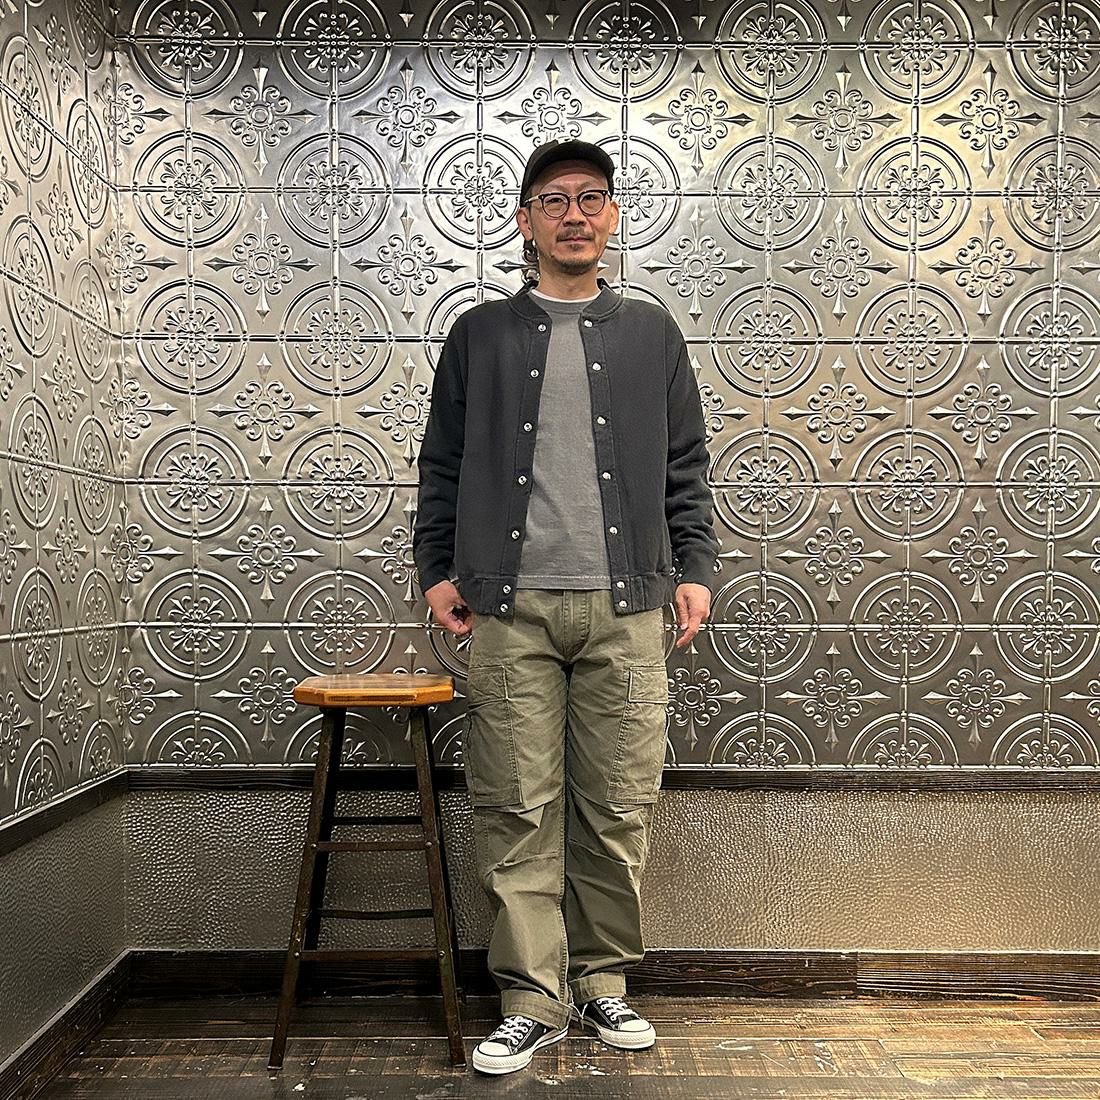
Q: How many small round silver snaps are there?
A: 14